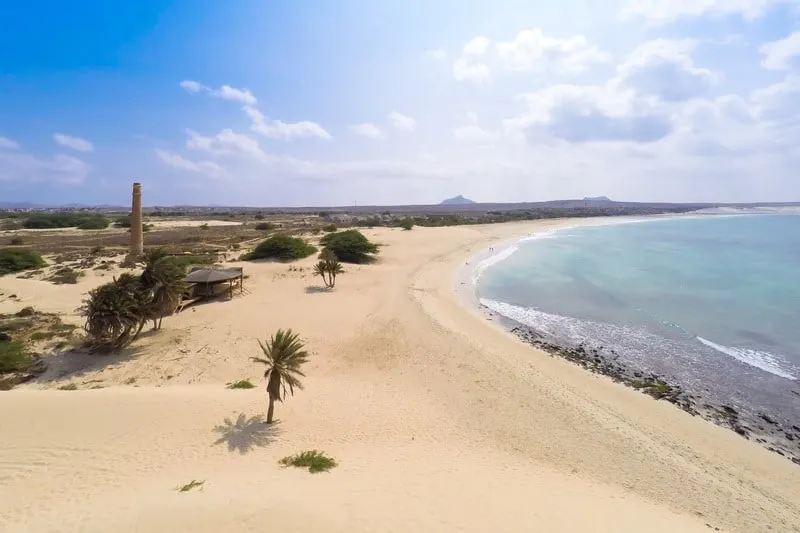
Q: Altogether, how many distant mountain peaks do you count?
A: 2